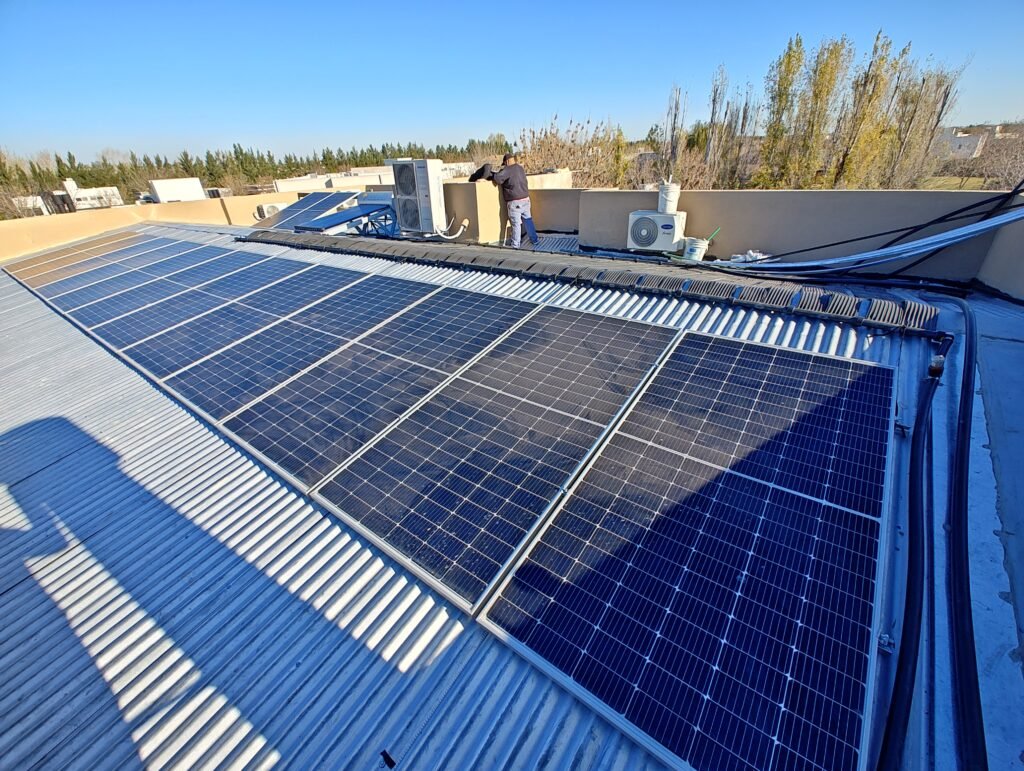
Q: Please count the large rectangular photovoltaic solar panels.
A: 14